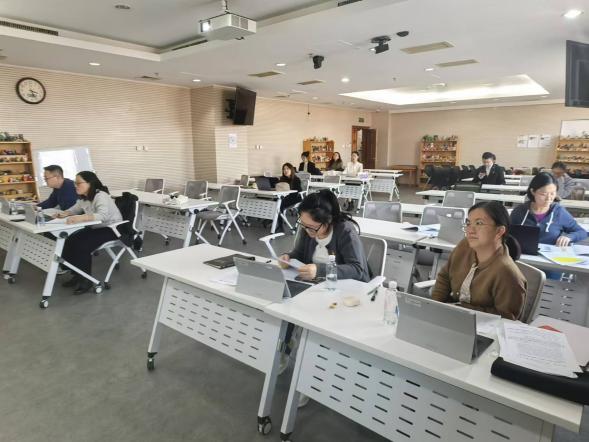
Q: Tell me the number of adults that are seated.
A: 11